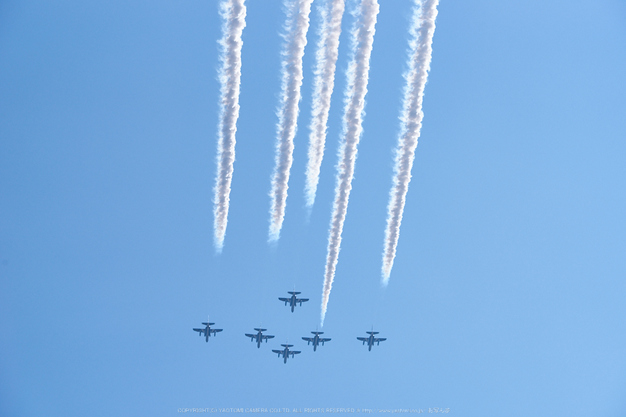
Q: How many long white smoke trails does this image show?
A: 5